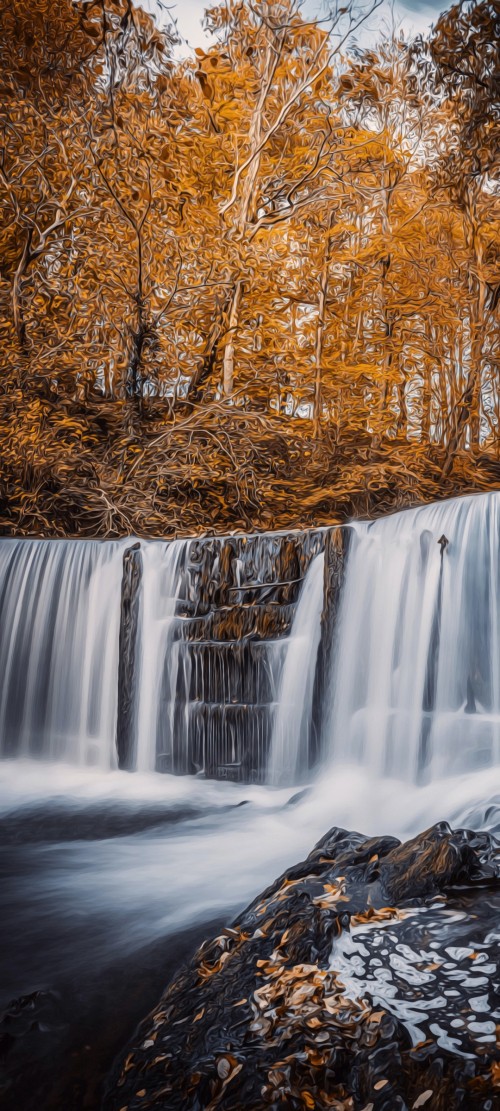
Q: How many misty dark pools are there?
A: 1